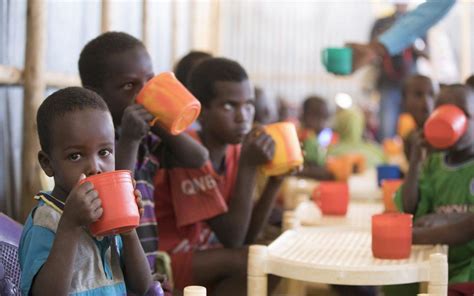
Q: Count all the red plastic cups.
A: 4